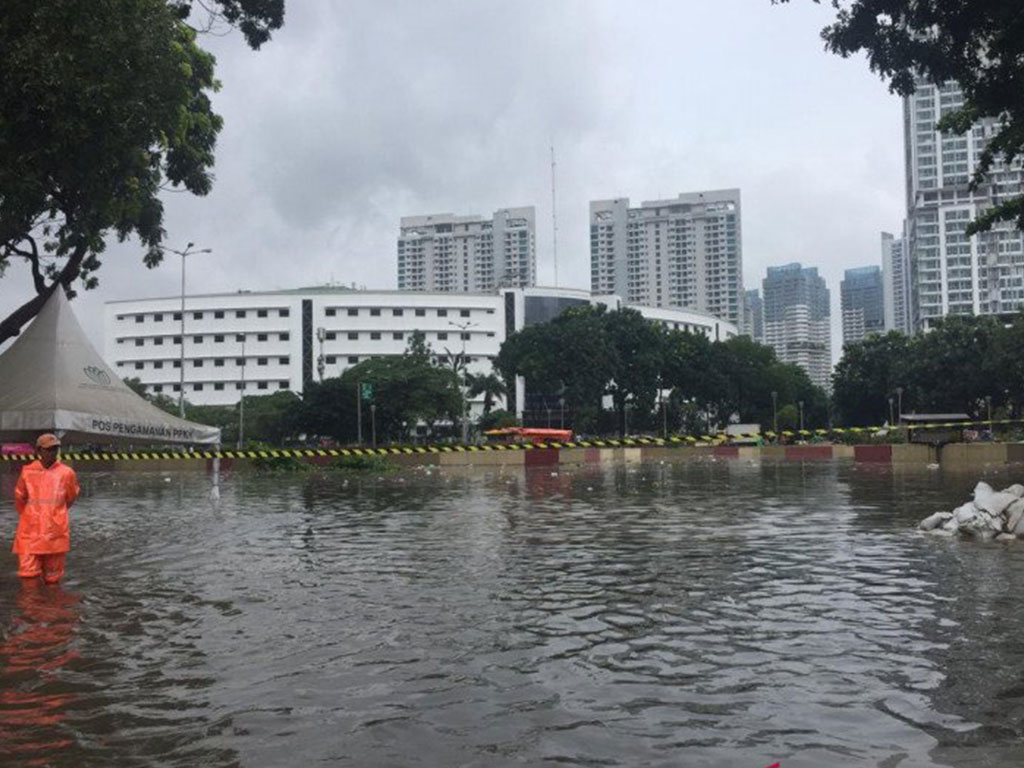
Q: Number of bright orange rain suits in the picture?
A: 1